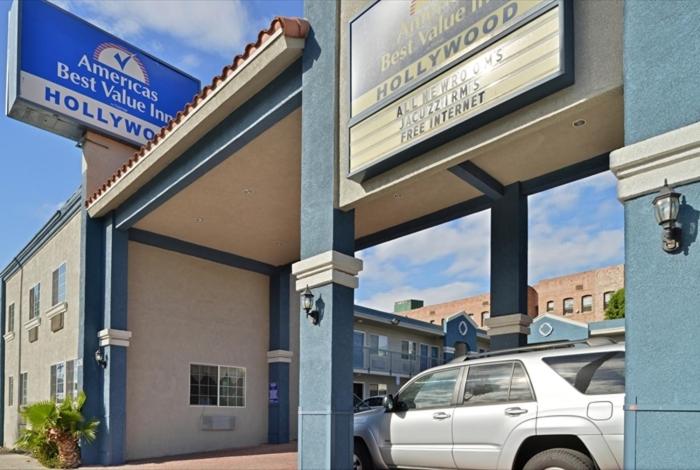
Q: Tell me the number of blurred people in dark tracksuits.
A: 0